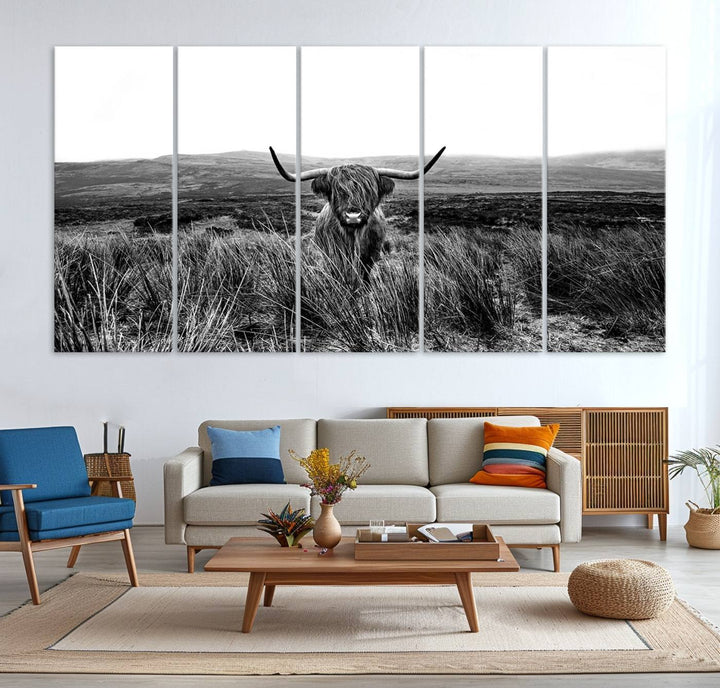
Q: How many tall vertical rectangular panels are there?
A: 5